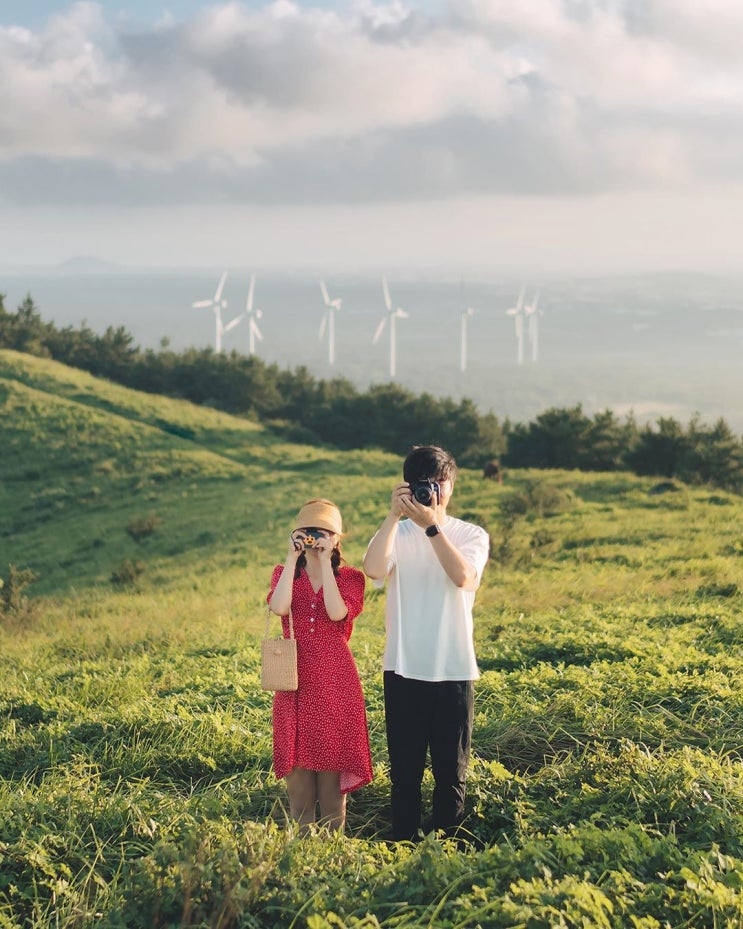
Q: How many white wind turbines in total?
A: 7